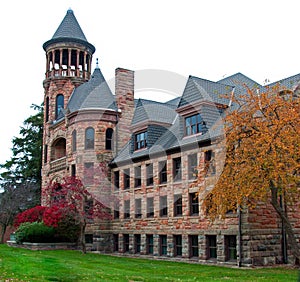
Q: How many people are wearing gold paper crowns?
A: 0